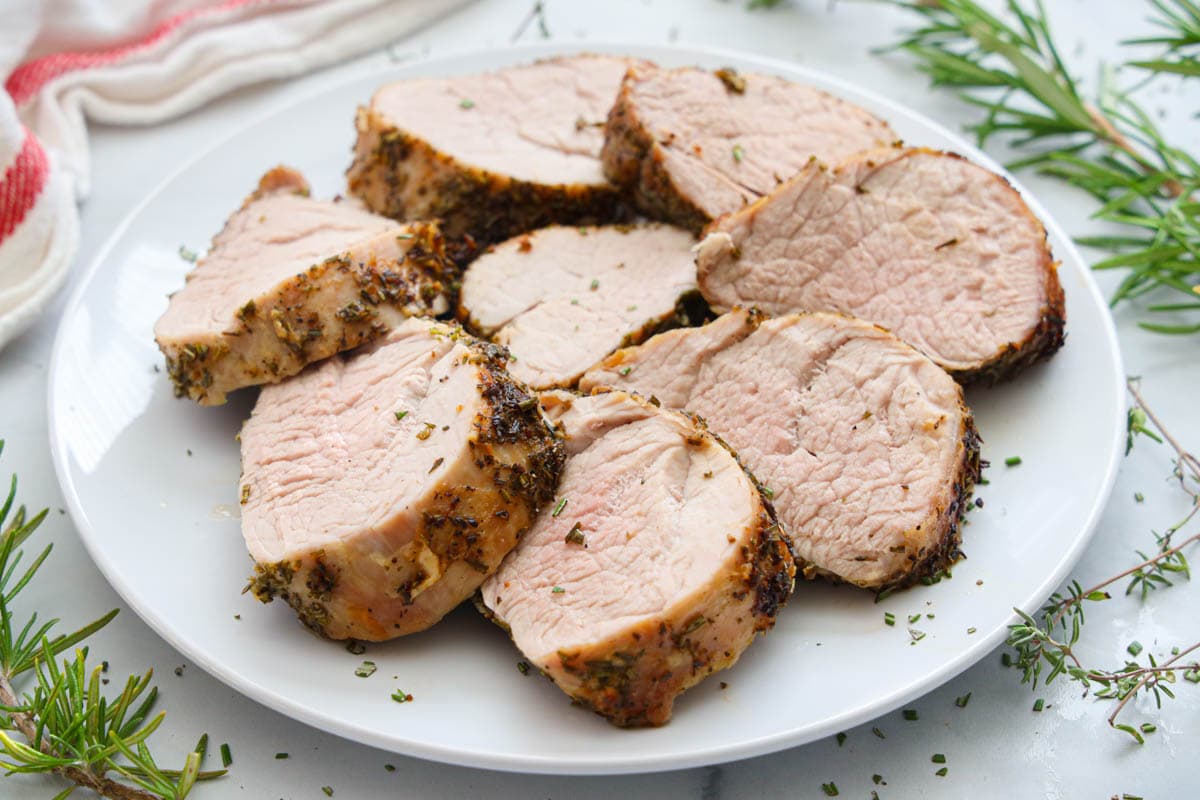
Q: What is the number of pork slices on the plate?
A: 8